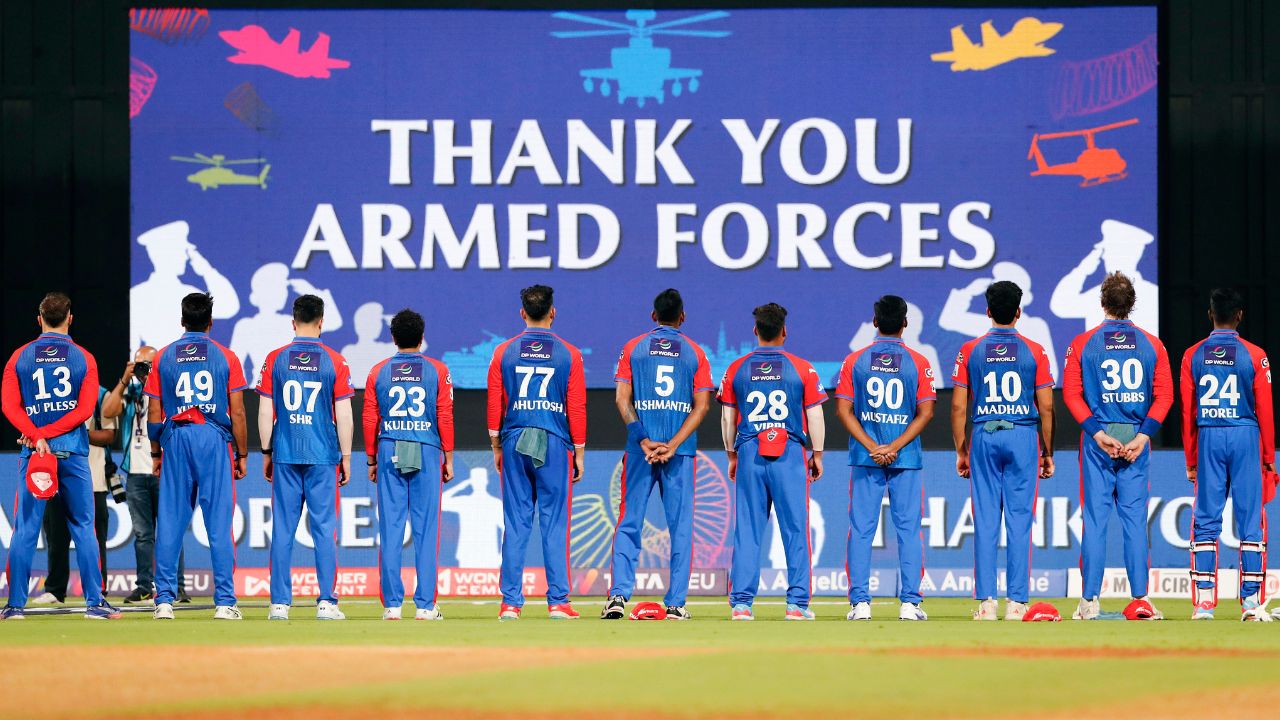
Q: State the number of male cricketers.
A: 11